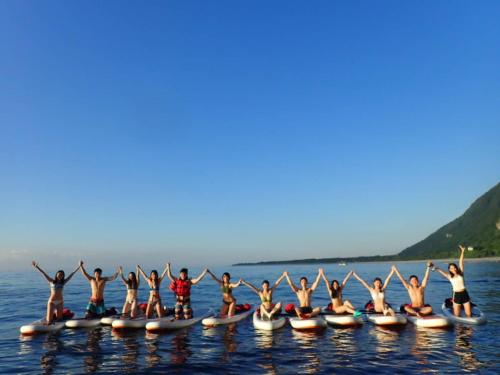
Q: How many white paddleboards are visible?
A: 12